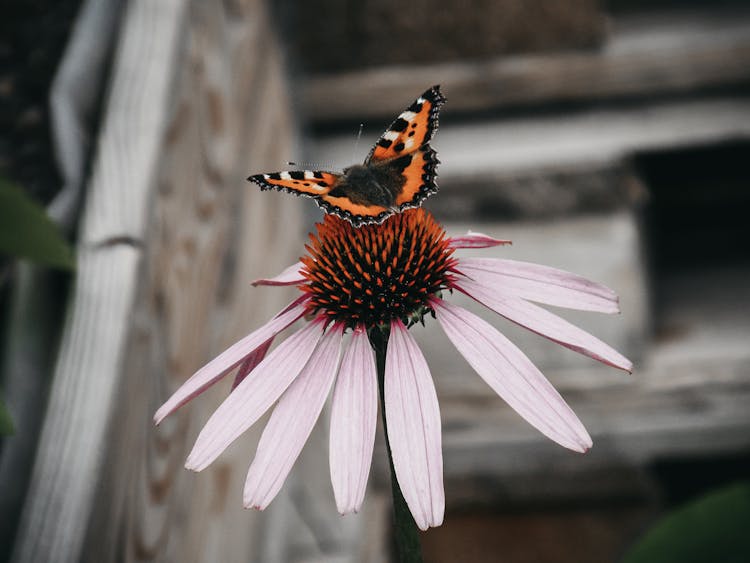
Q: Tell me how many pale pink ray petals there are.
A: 11